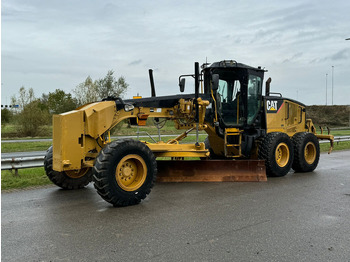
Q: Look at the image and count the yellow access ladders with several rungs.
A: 1